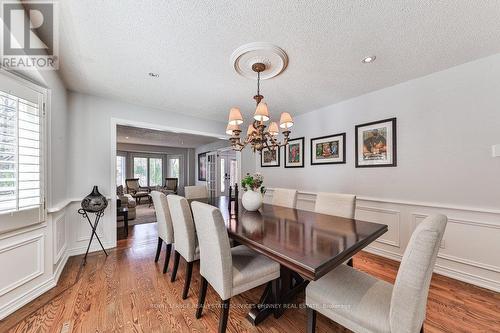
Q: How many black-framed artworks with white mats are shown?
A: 4